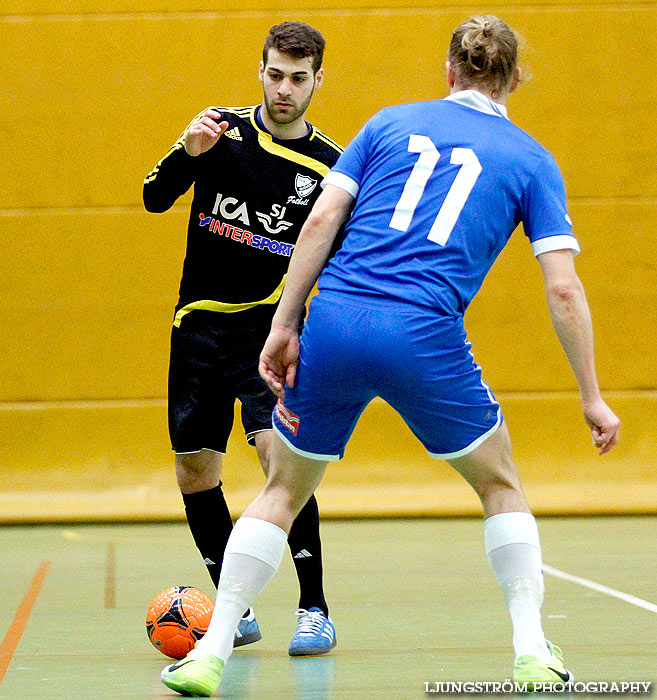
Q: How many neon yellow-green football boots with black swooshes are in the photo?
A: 2